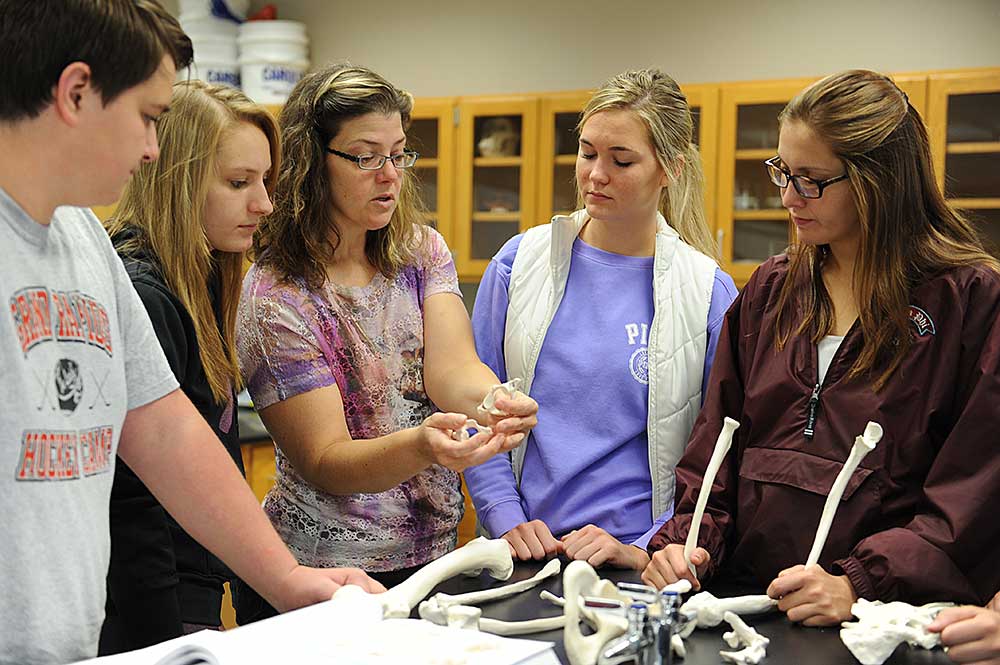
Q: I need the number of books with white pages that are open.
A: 1